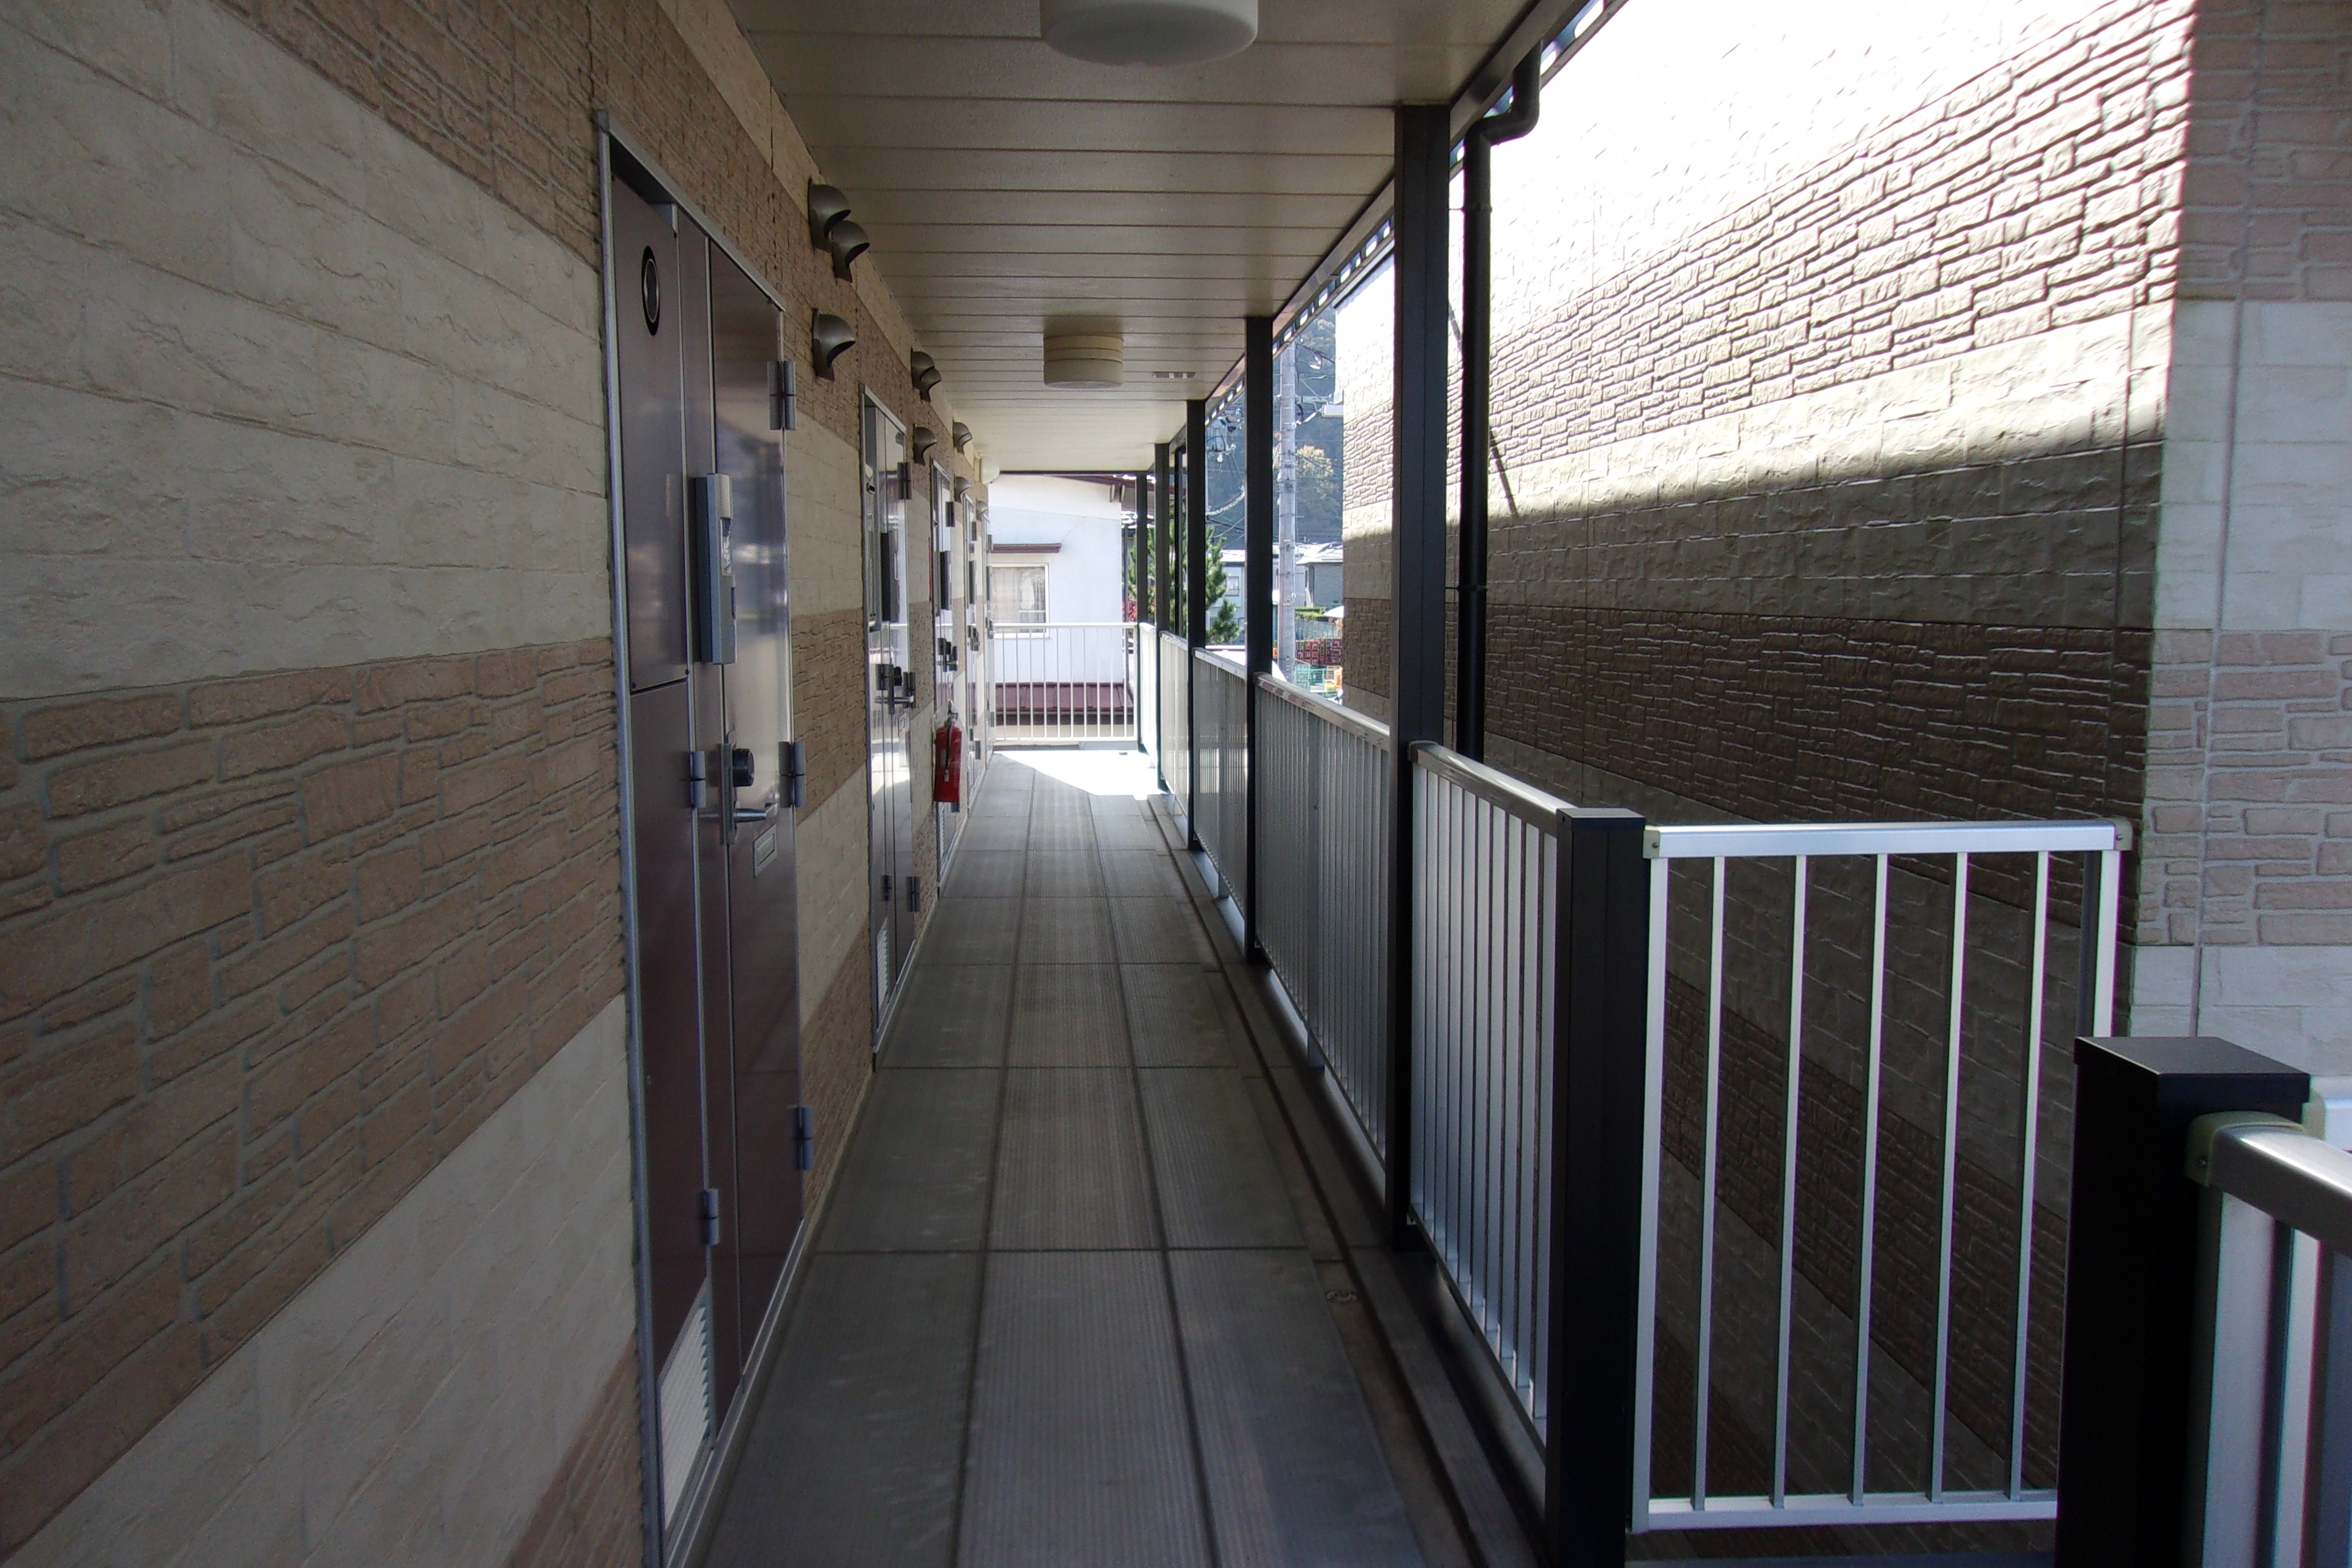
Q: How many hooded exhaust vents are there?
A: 10